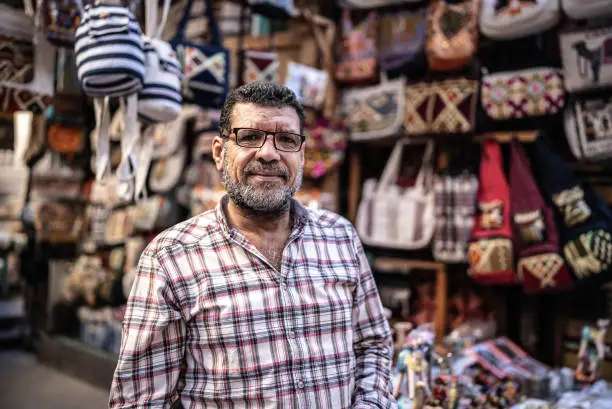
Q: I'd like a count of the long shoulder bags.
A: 3